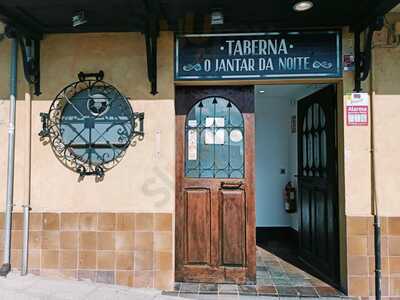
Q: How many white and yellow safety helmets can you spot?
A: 0